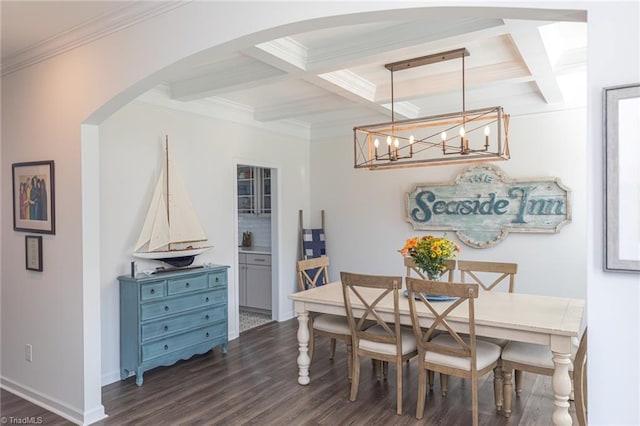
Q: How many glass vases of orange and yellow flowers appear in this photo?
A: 1